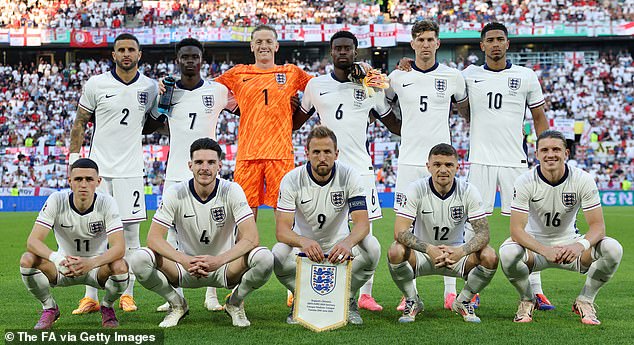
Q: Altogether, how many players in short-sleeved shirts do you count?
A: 11